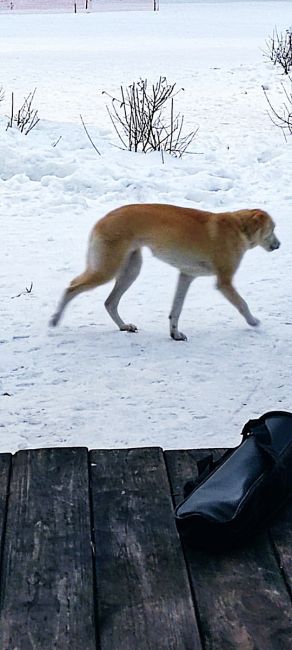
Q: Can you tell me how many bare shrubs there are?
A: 4